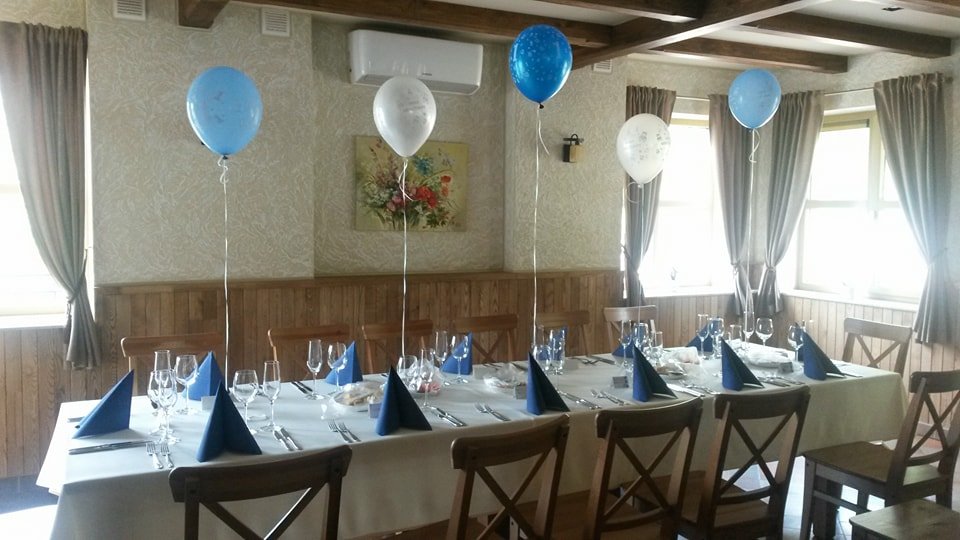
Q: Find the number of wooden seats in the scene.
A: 13